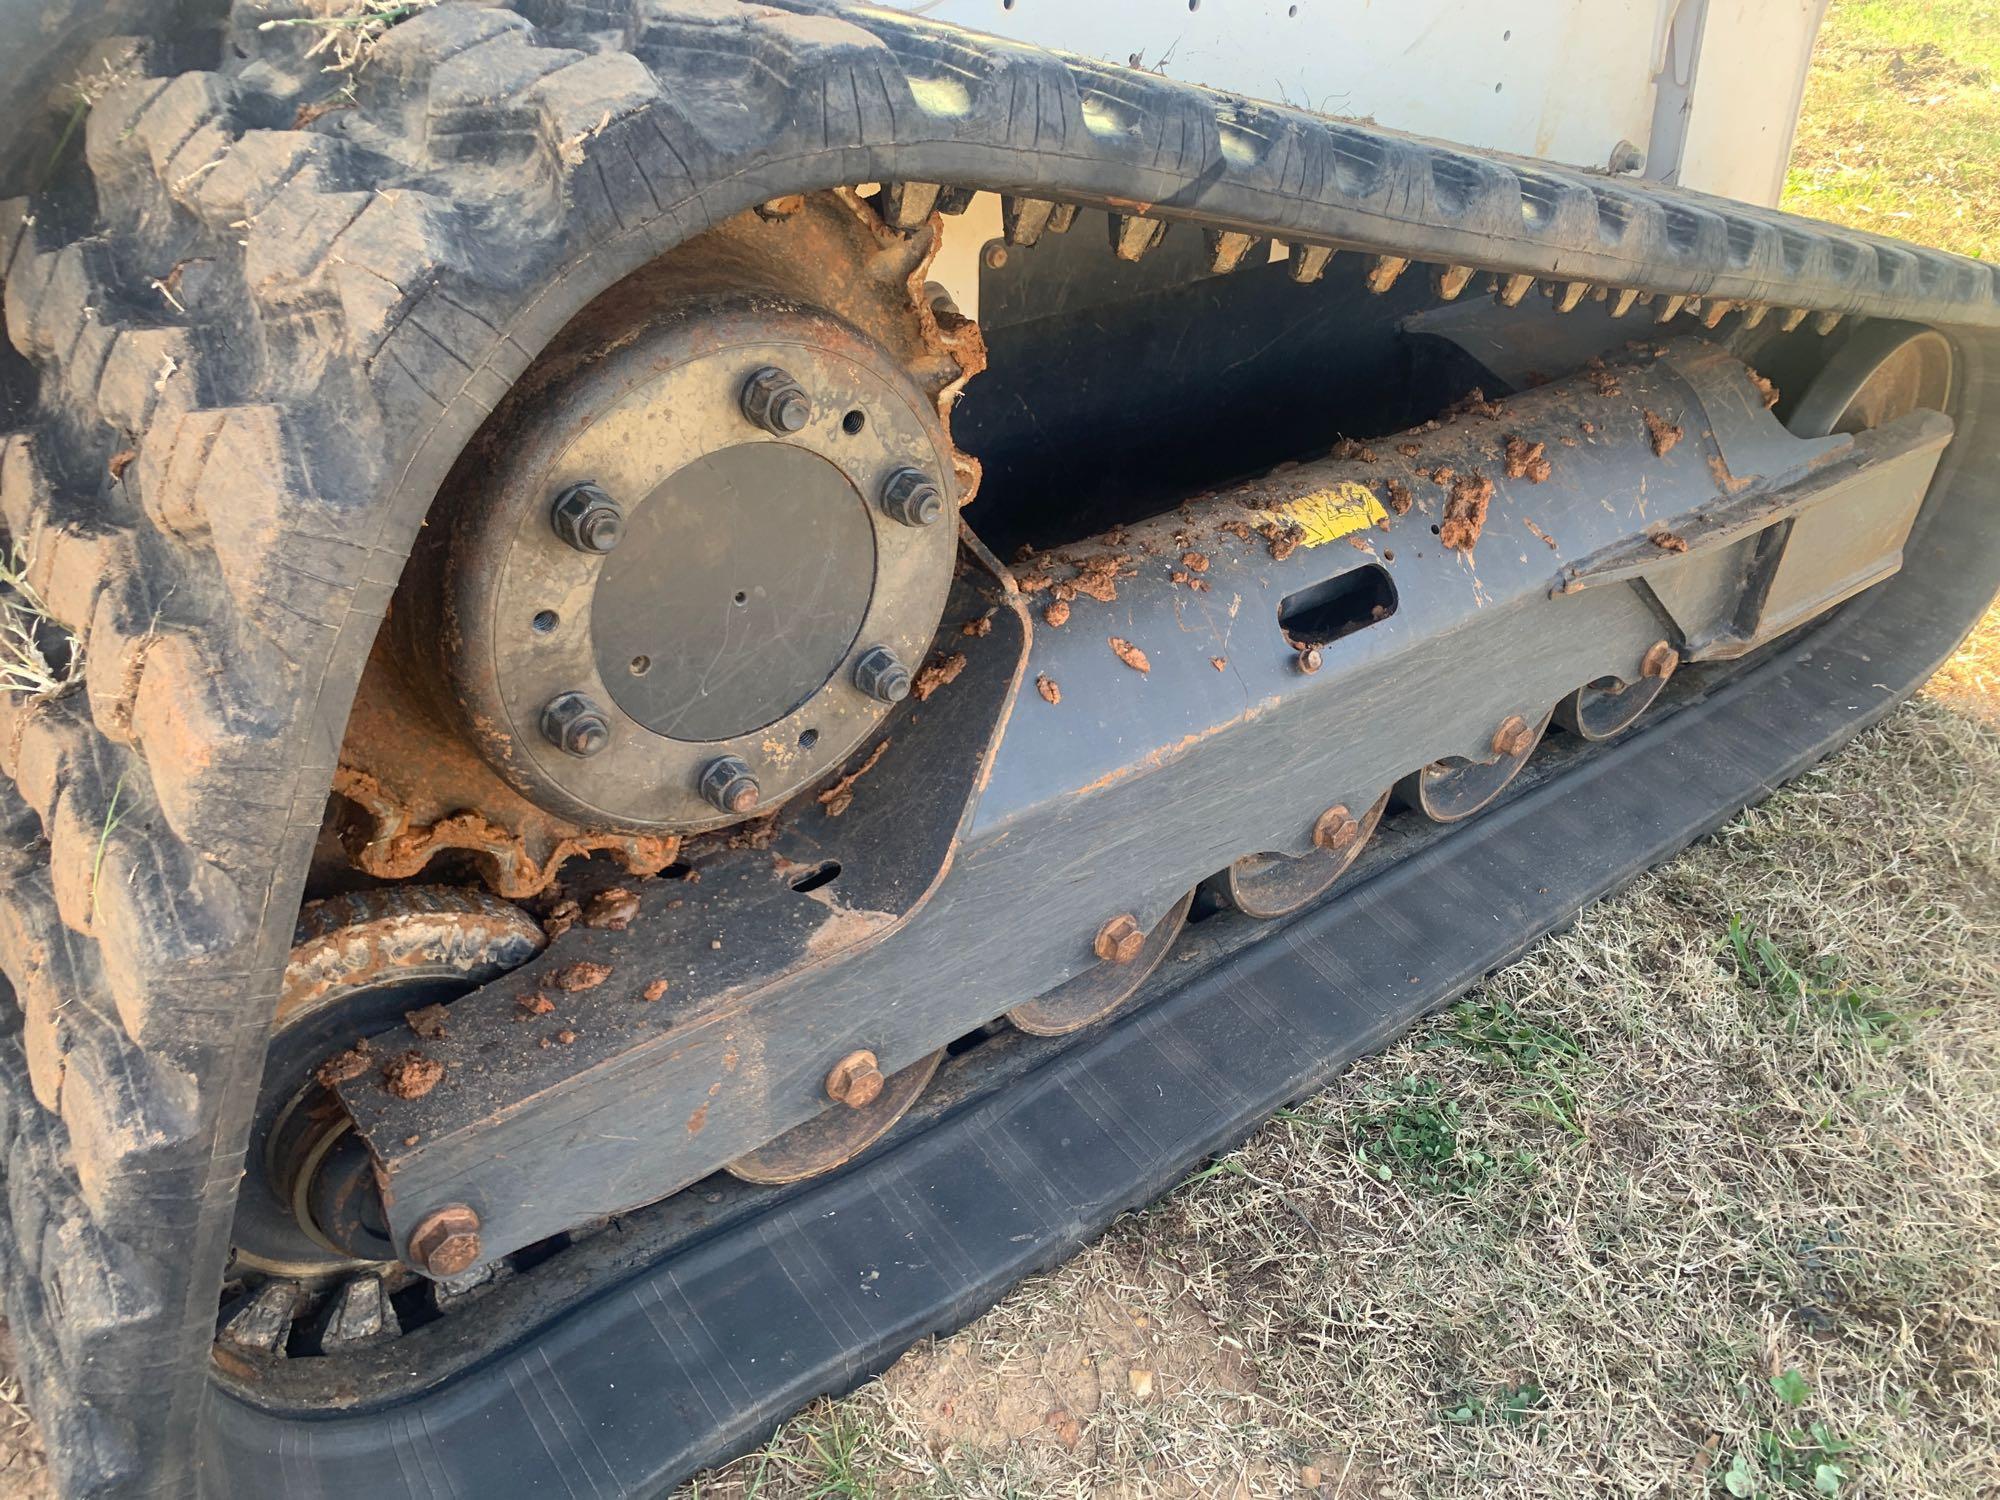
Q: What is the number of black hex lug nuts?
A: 6